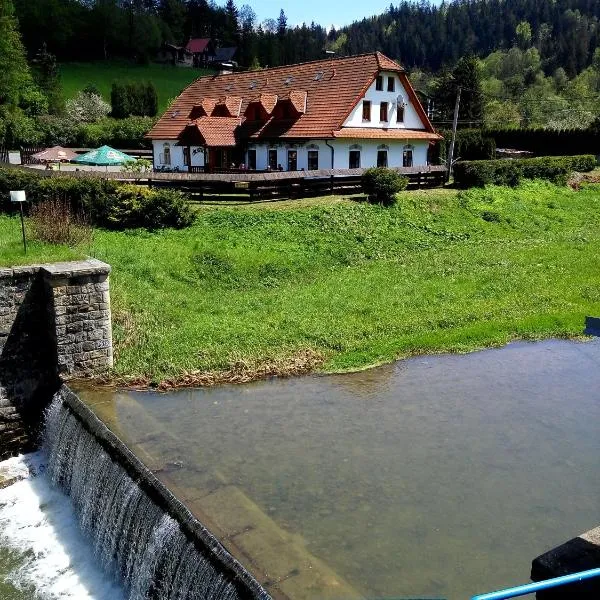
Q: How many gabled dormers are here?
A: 4